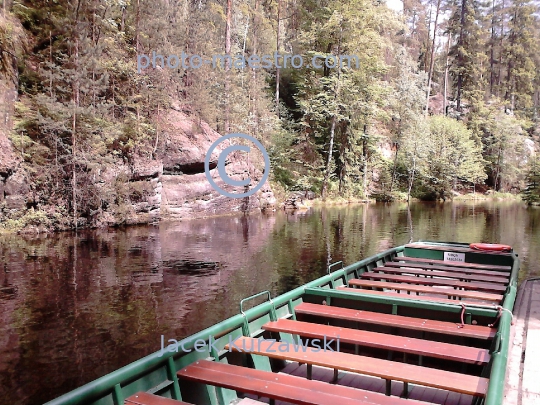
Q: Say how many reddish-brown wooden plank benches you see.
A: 11